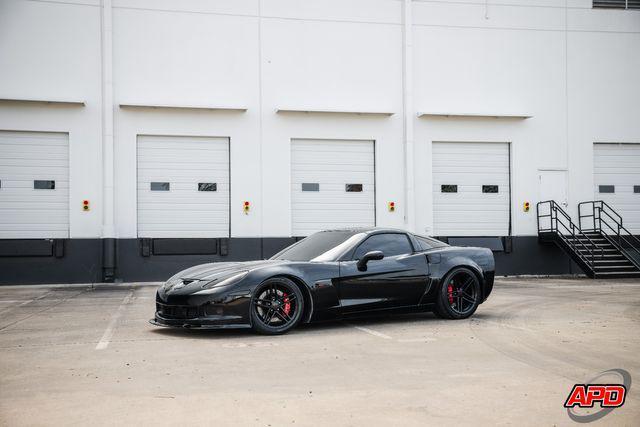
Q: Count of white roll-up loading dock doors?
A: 5